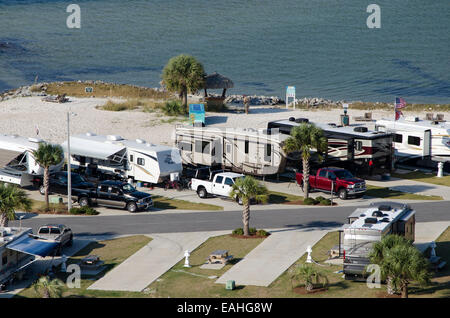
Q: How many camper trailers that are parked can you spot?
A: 7